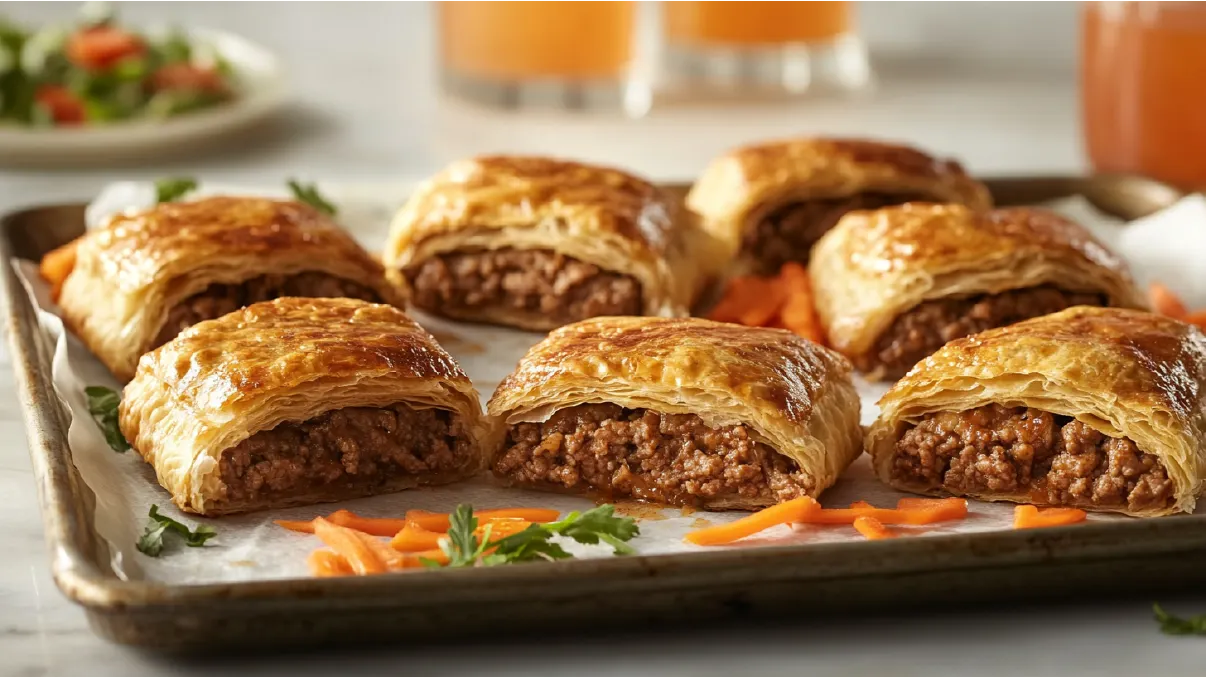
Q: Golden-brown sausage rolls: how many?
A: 7